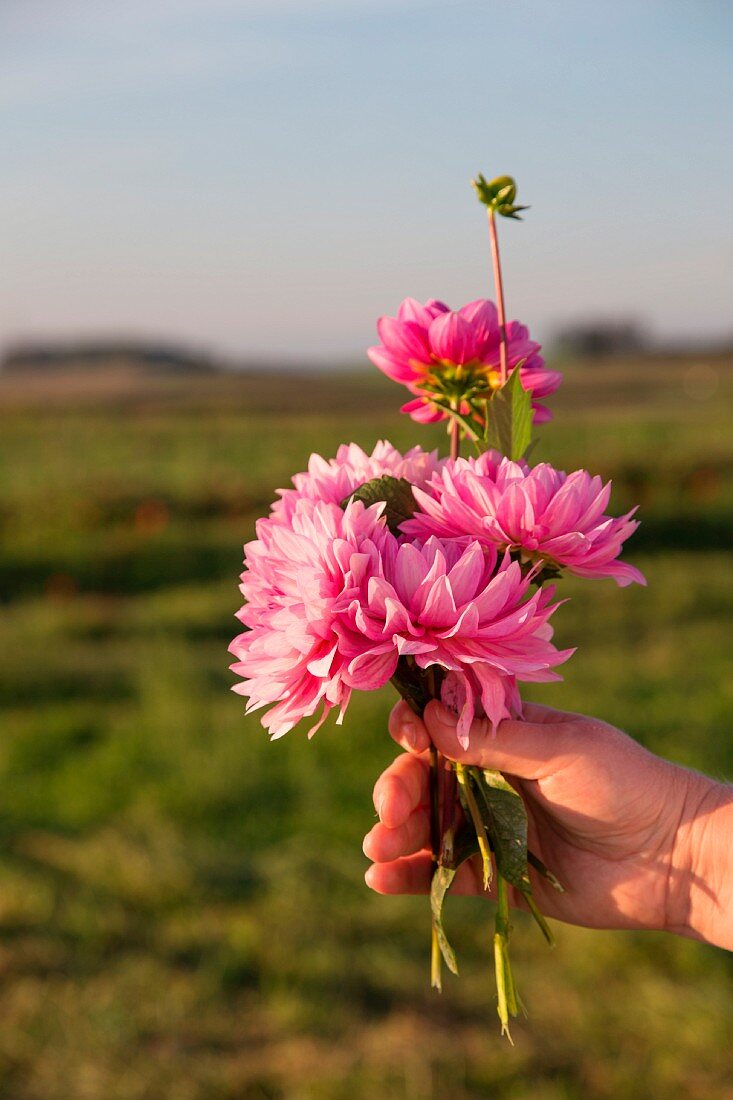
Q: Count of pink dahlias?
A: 5